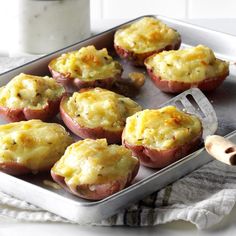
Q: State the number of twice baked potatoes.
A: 8